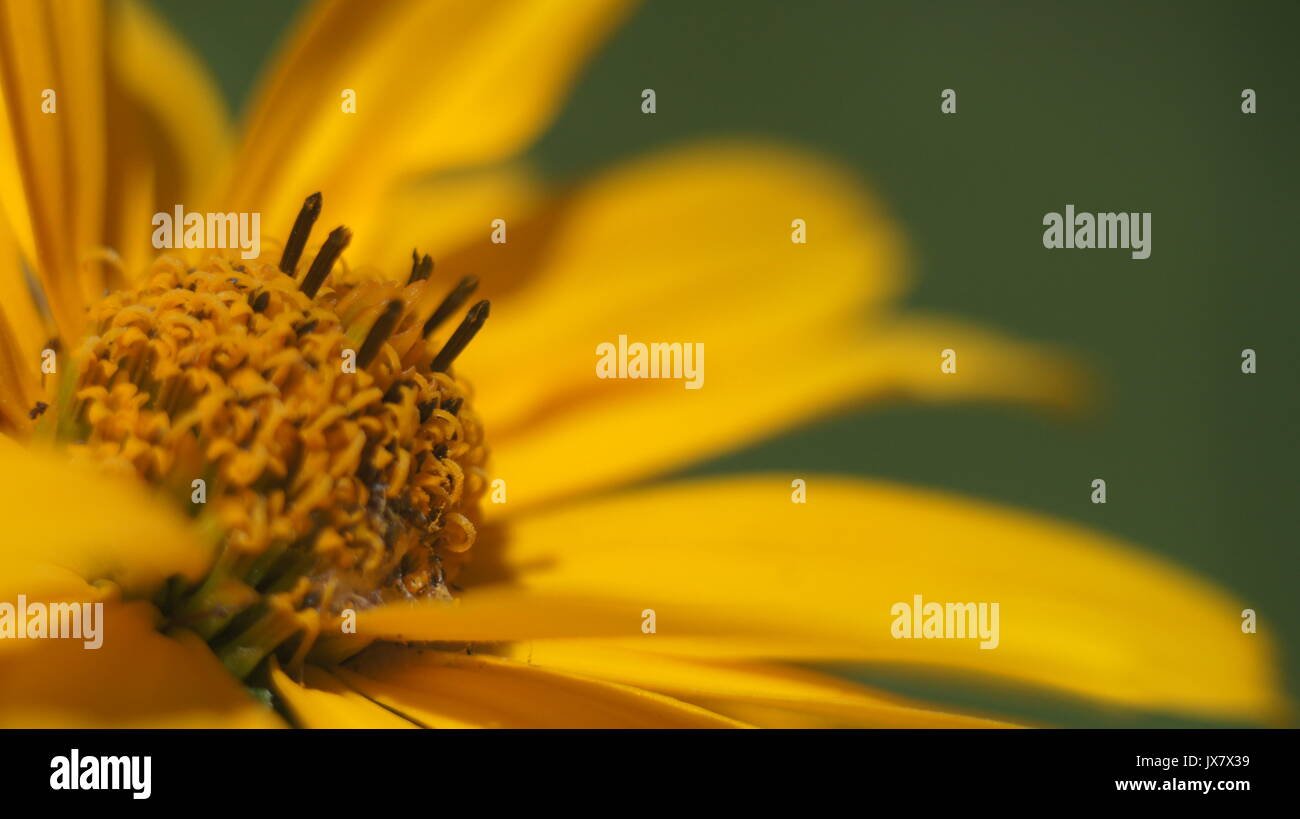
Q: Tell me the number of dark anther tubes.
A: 6